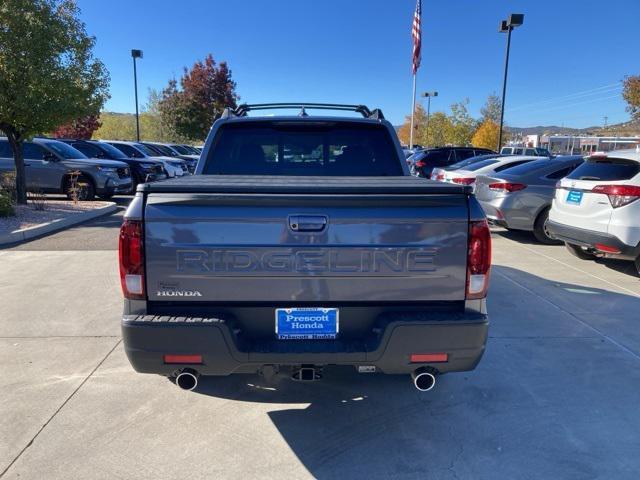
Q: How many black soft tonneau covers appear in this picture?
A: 1